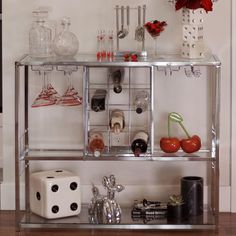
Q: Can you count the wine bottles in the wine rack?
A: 6